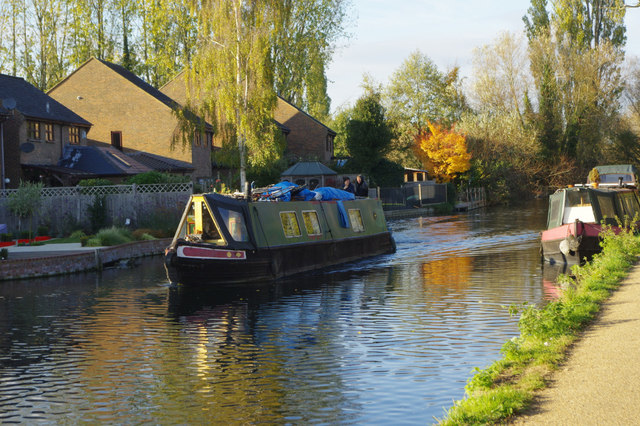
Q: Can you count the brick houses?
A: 4